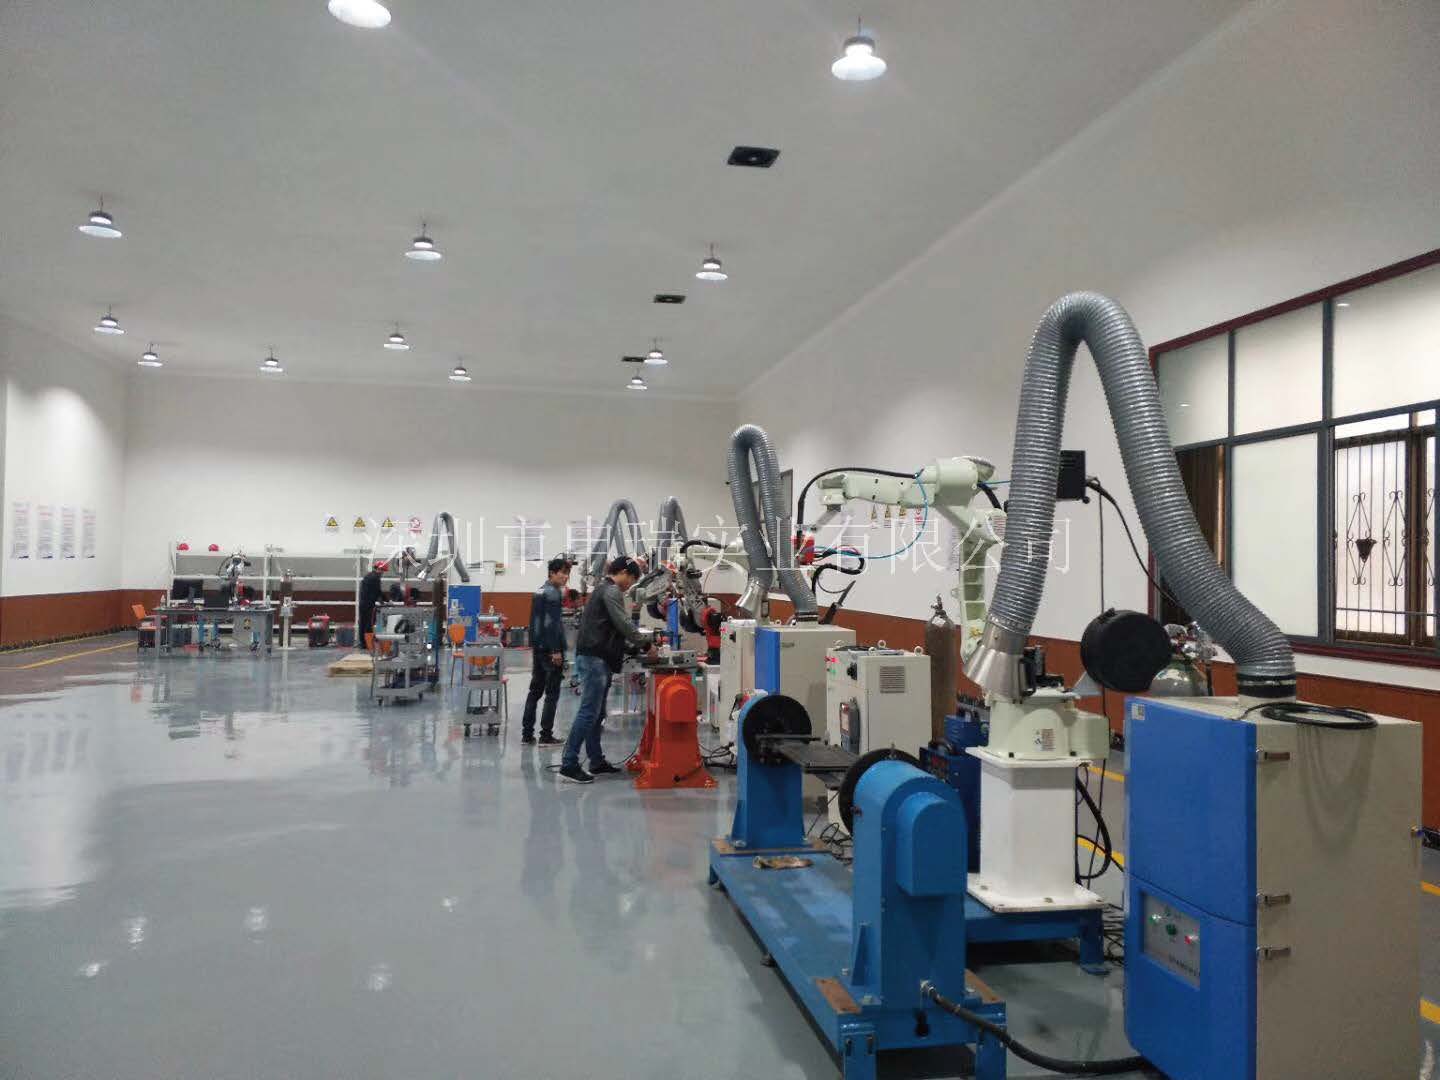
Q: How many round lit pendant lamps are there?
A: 12